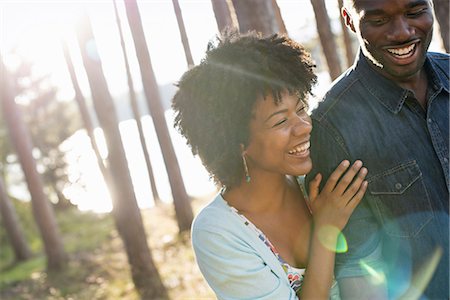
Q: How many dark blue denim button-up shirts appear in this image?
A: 1